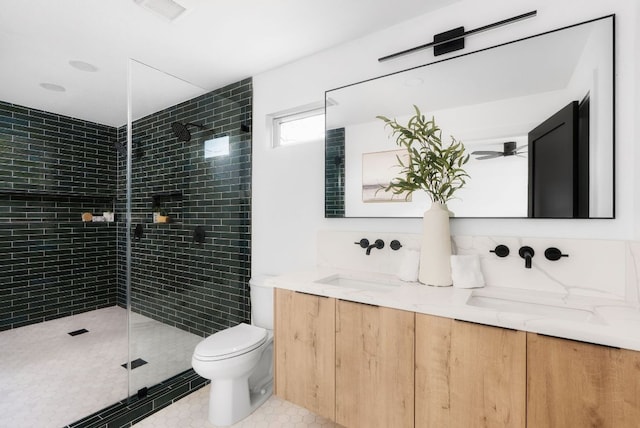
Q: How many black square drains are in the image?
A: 2